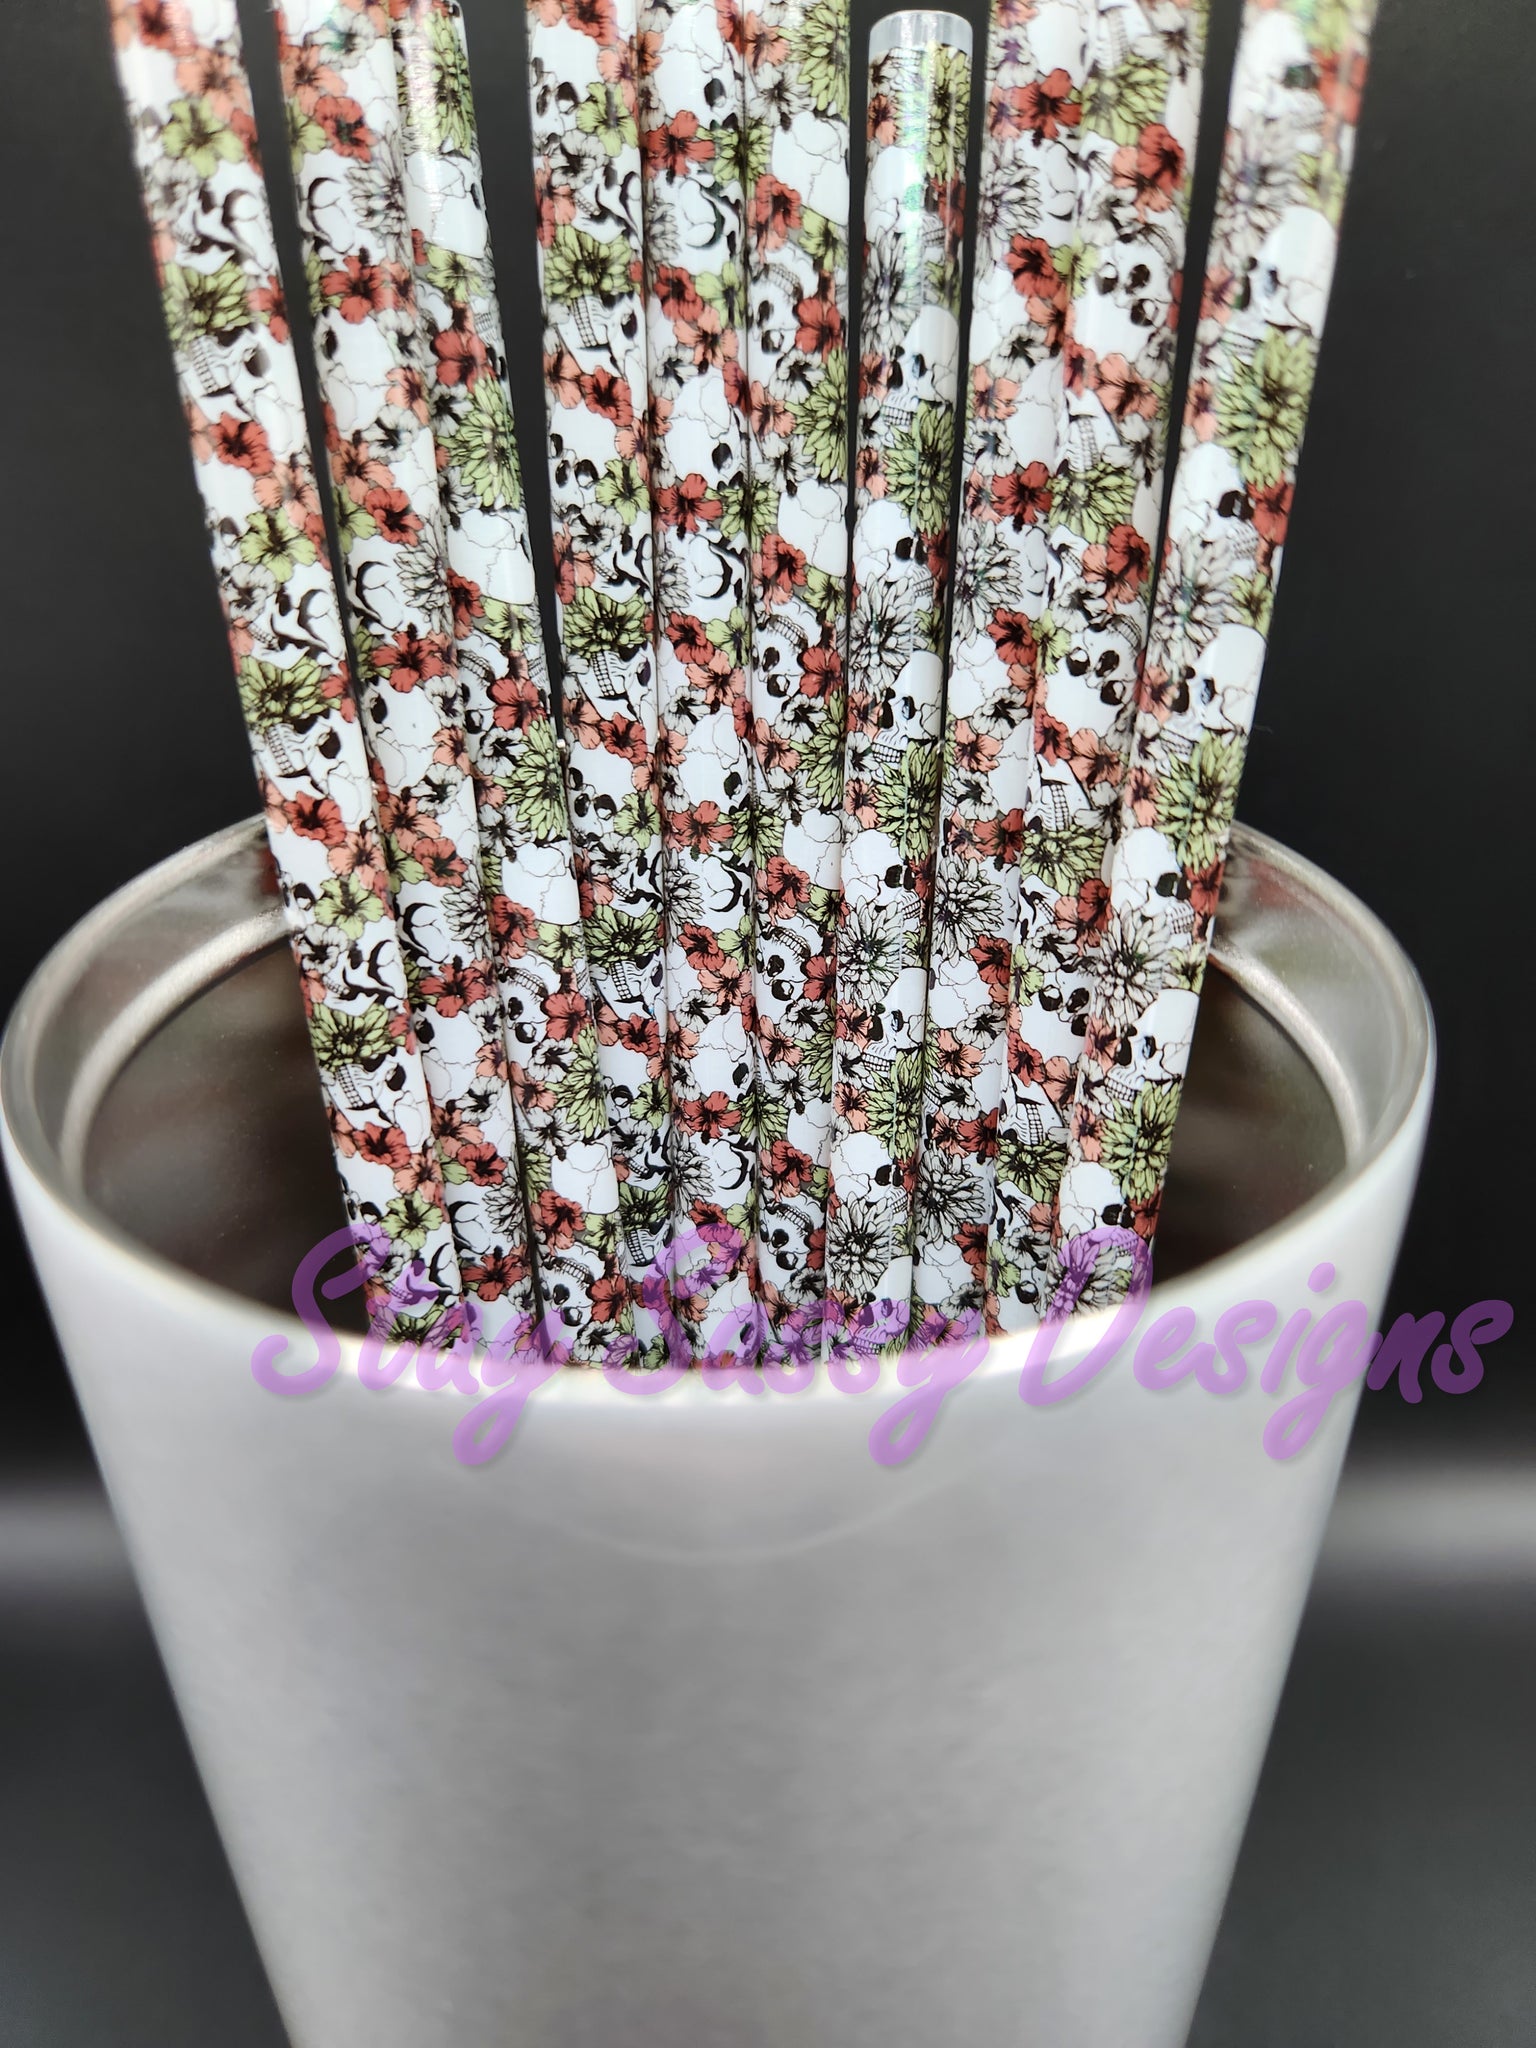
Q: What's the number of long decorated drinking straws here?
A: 10